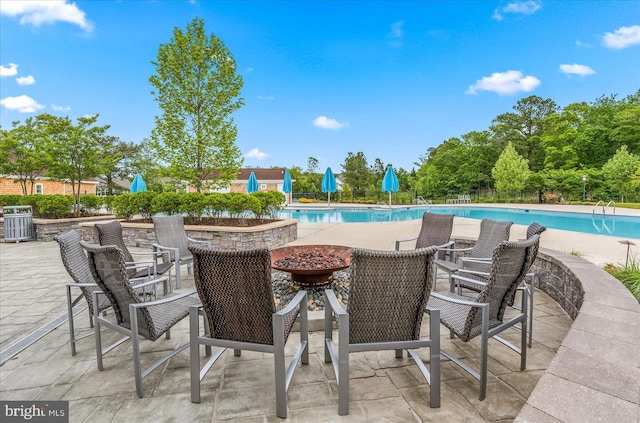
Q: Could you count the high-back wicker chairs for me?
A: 10